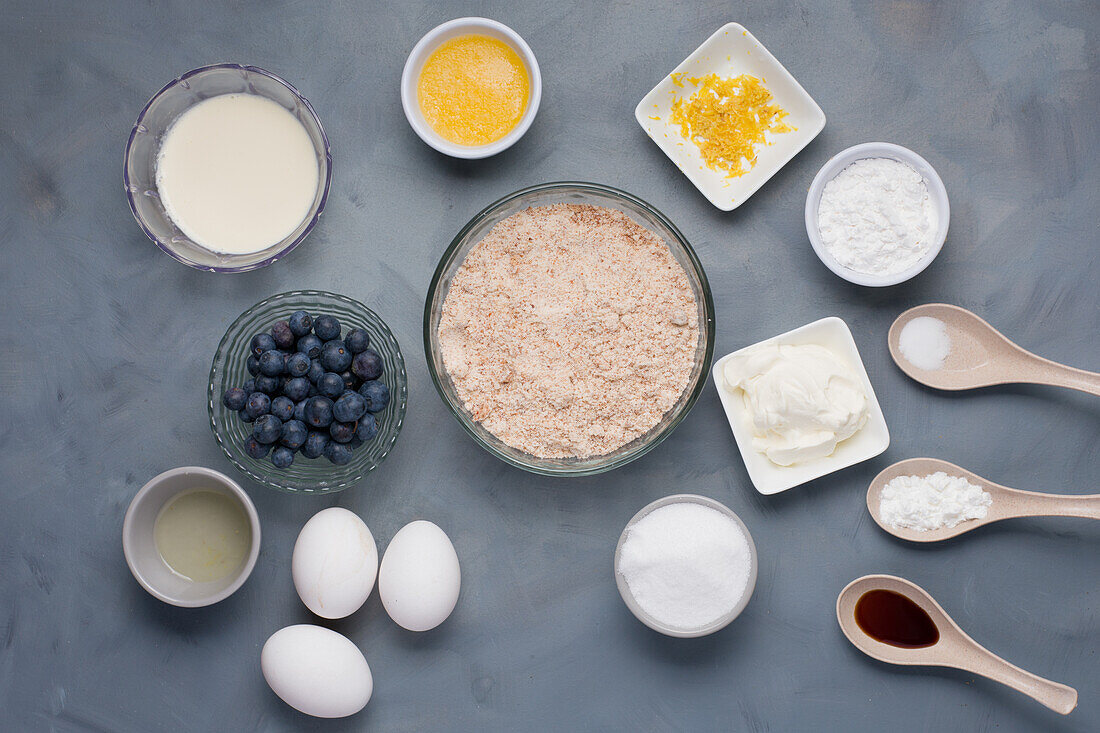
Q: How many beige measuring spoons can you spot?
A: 3